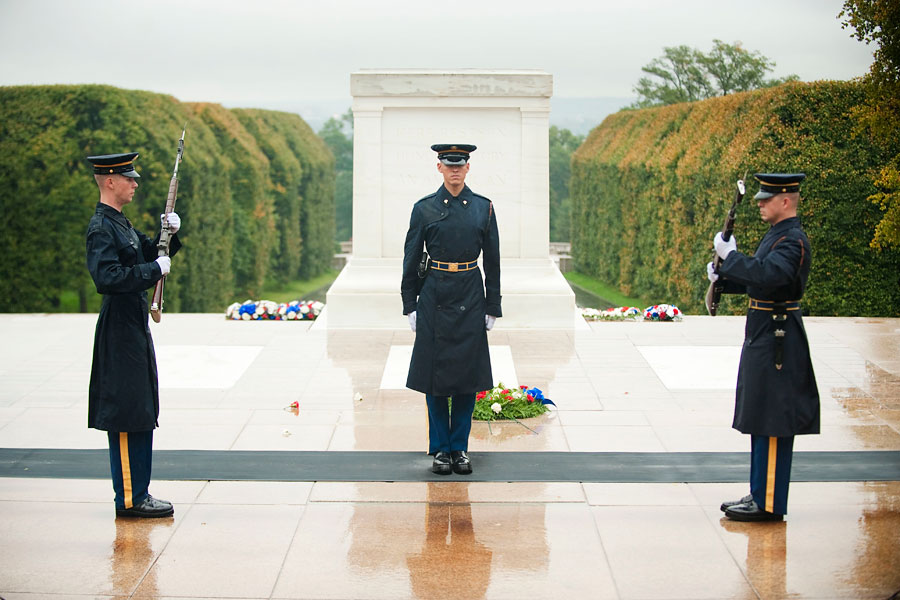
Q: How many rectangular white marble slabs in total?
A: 3